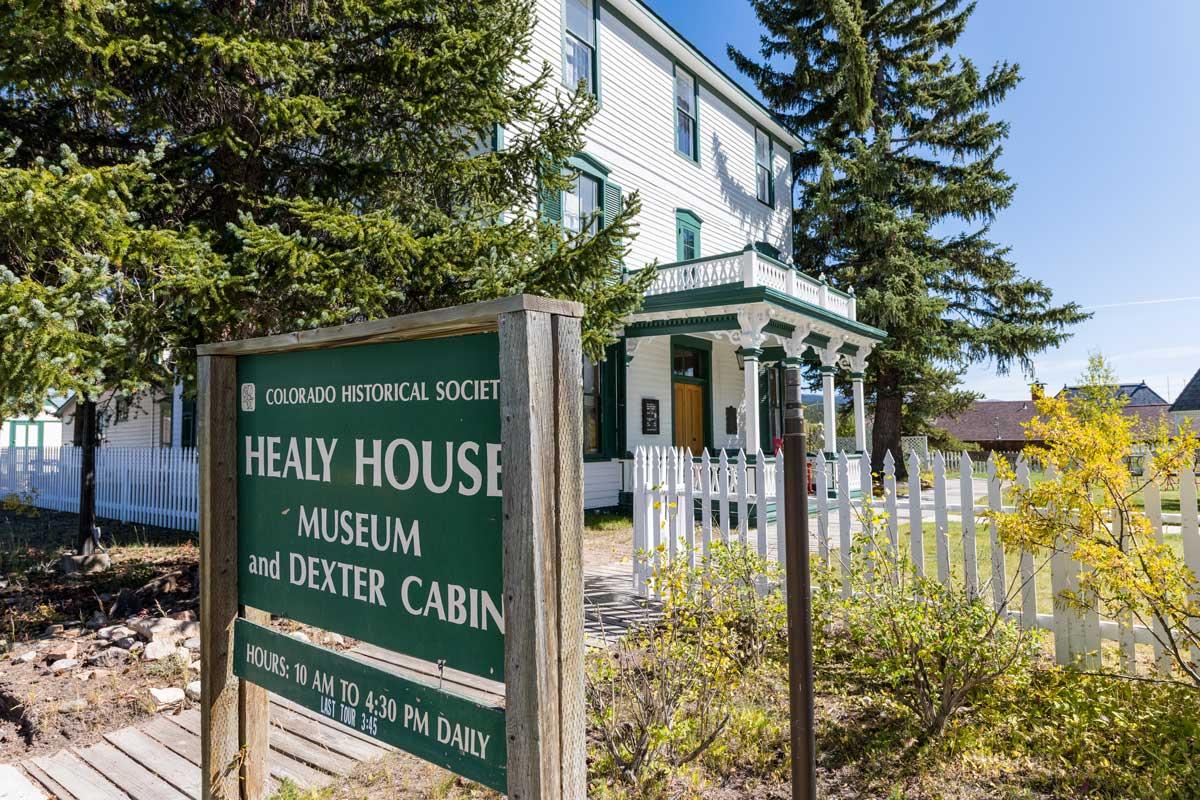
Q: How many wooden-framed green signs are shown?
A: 1